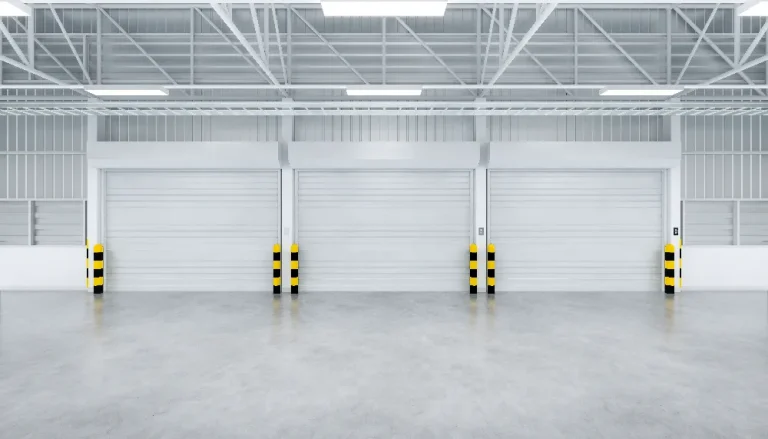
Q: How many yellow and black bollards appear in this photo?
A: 6